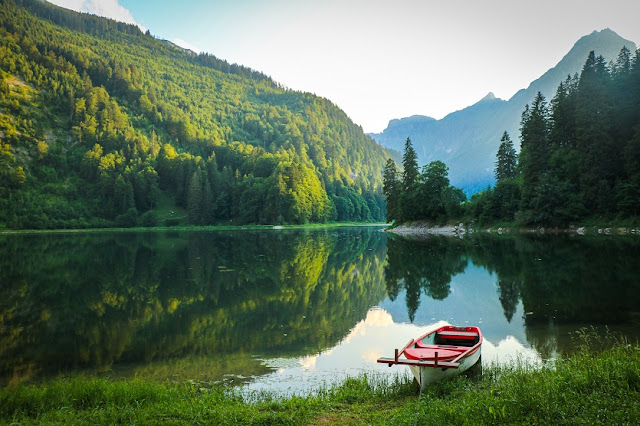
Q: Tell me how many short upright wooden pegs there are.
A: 2